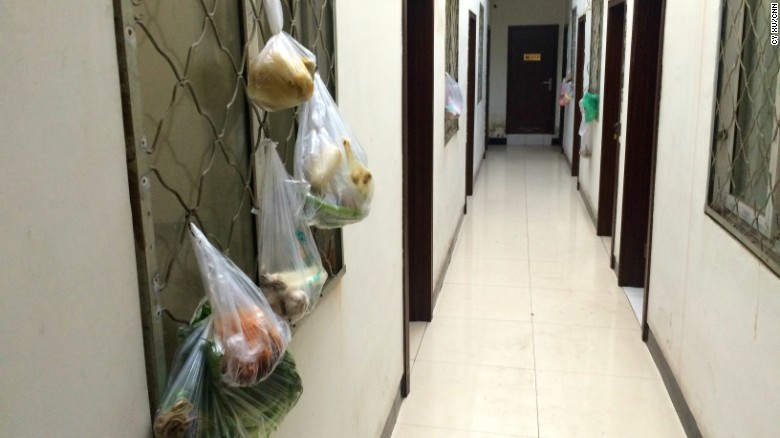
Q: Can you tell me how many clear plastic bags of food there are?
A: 5